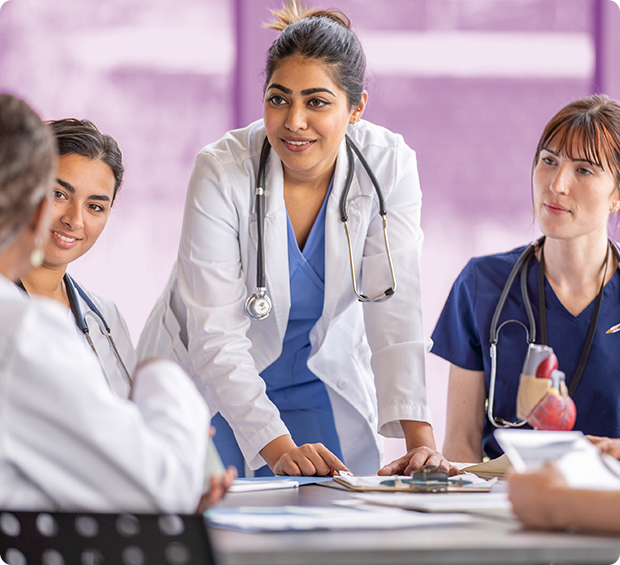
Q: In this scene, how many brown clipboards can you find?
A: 1